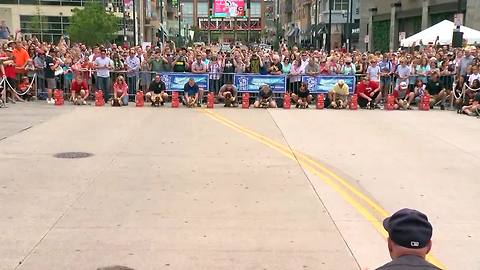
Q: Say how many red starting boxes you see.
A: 11